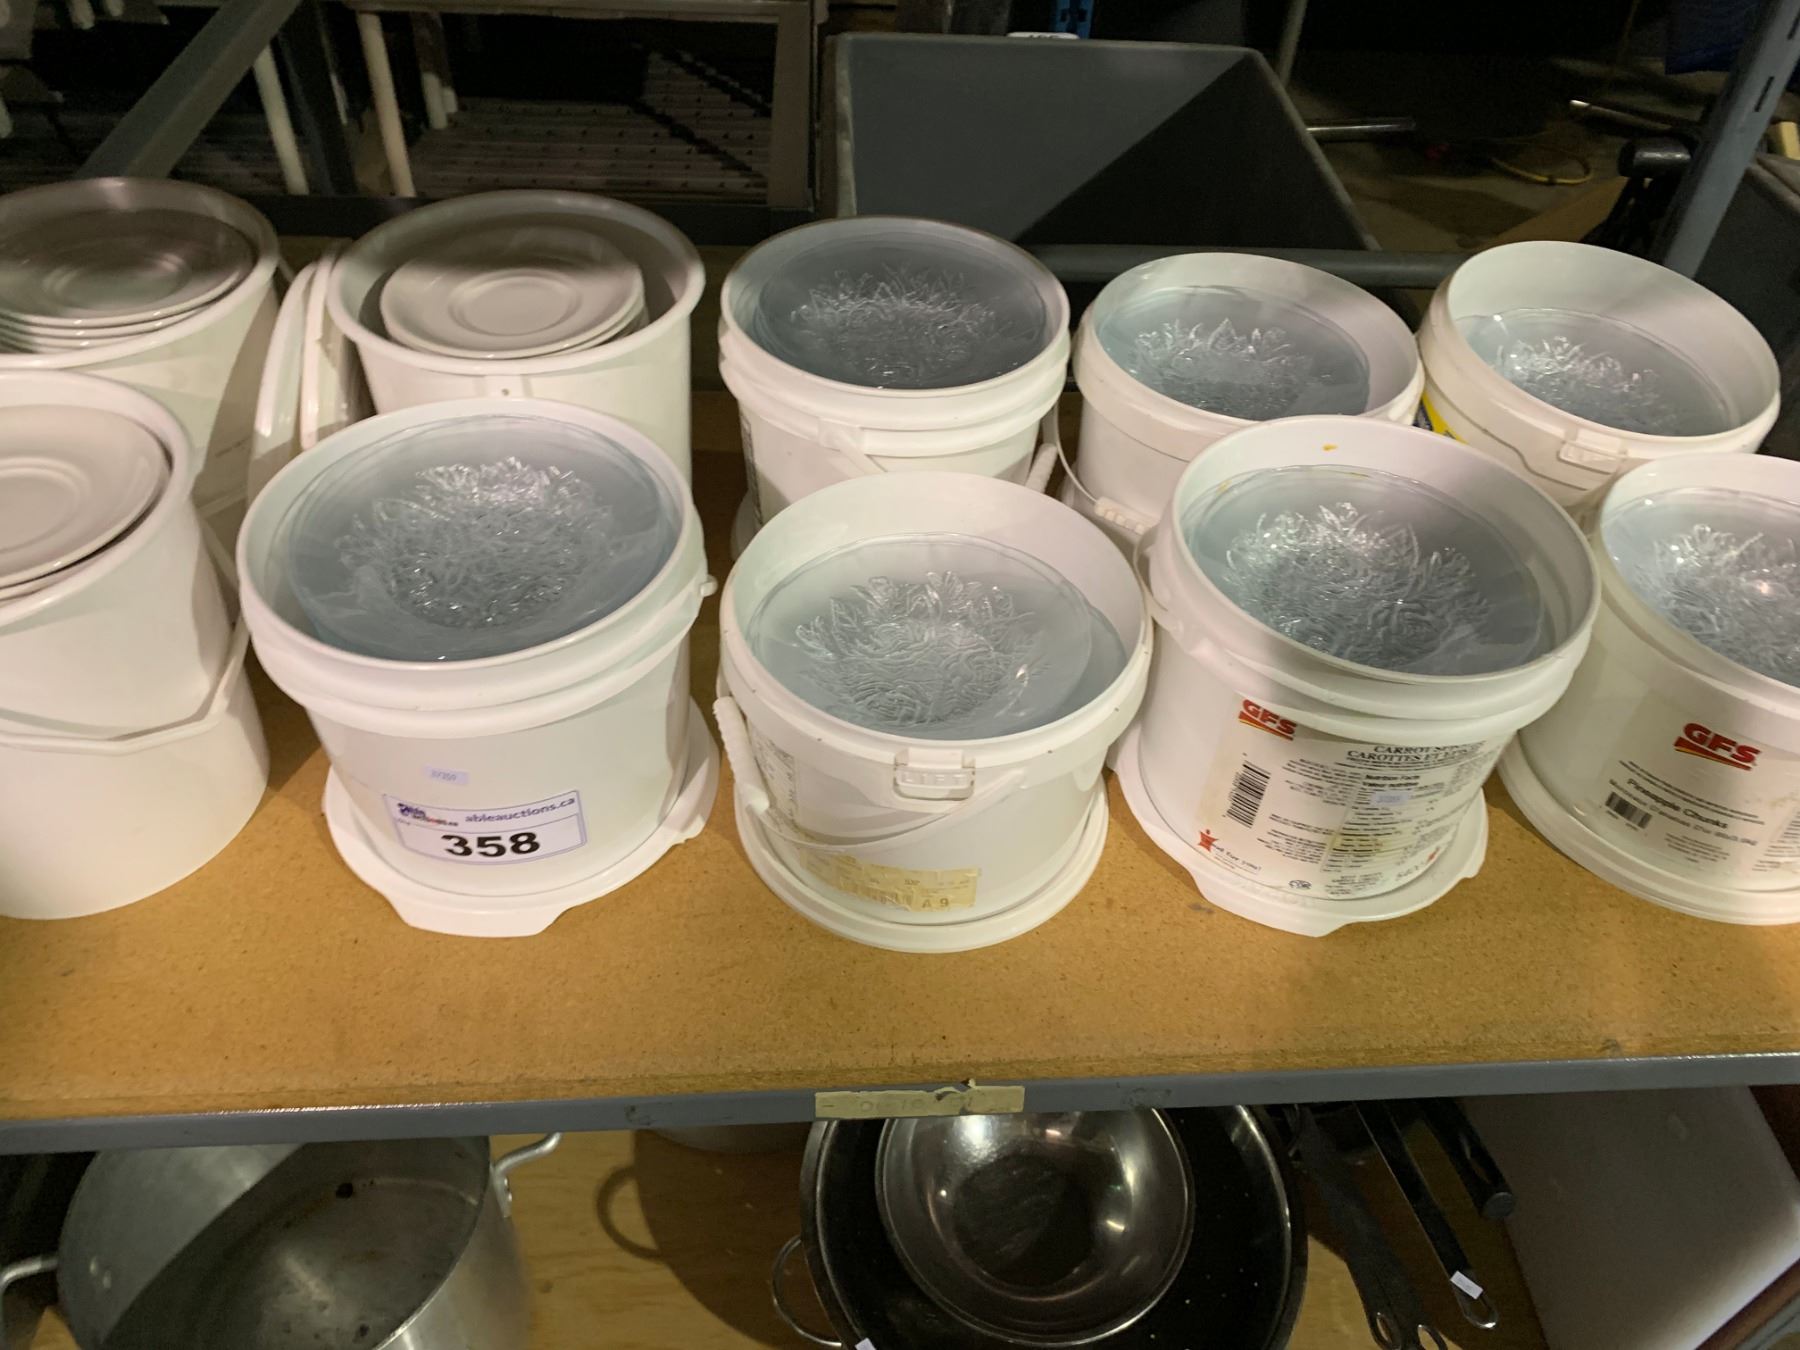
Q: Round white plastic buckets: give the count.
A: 10